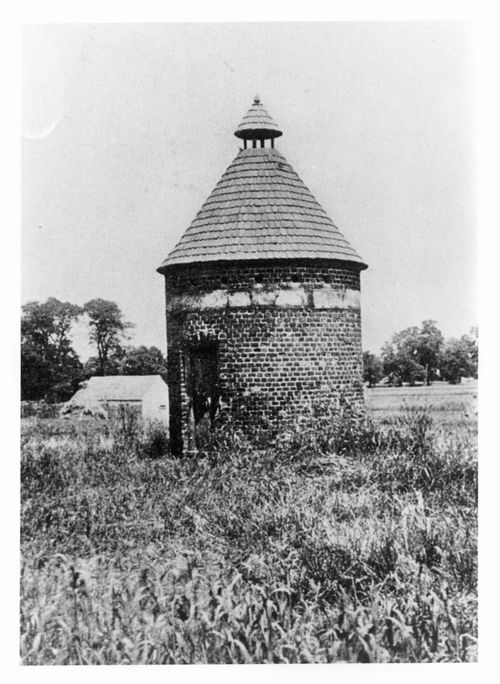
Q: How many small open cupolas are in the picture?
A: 1